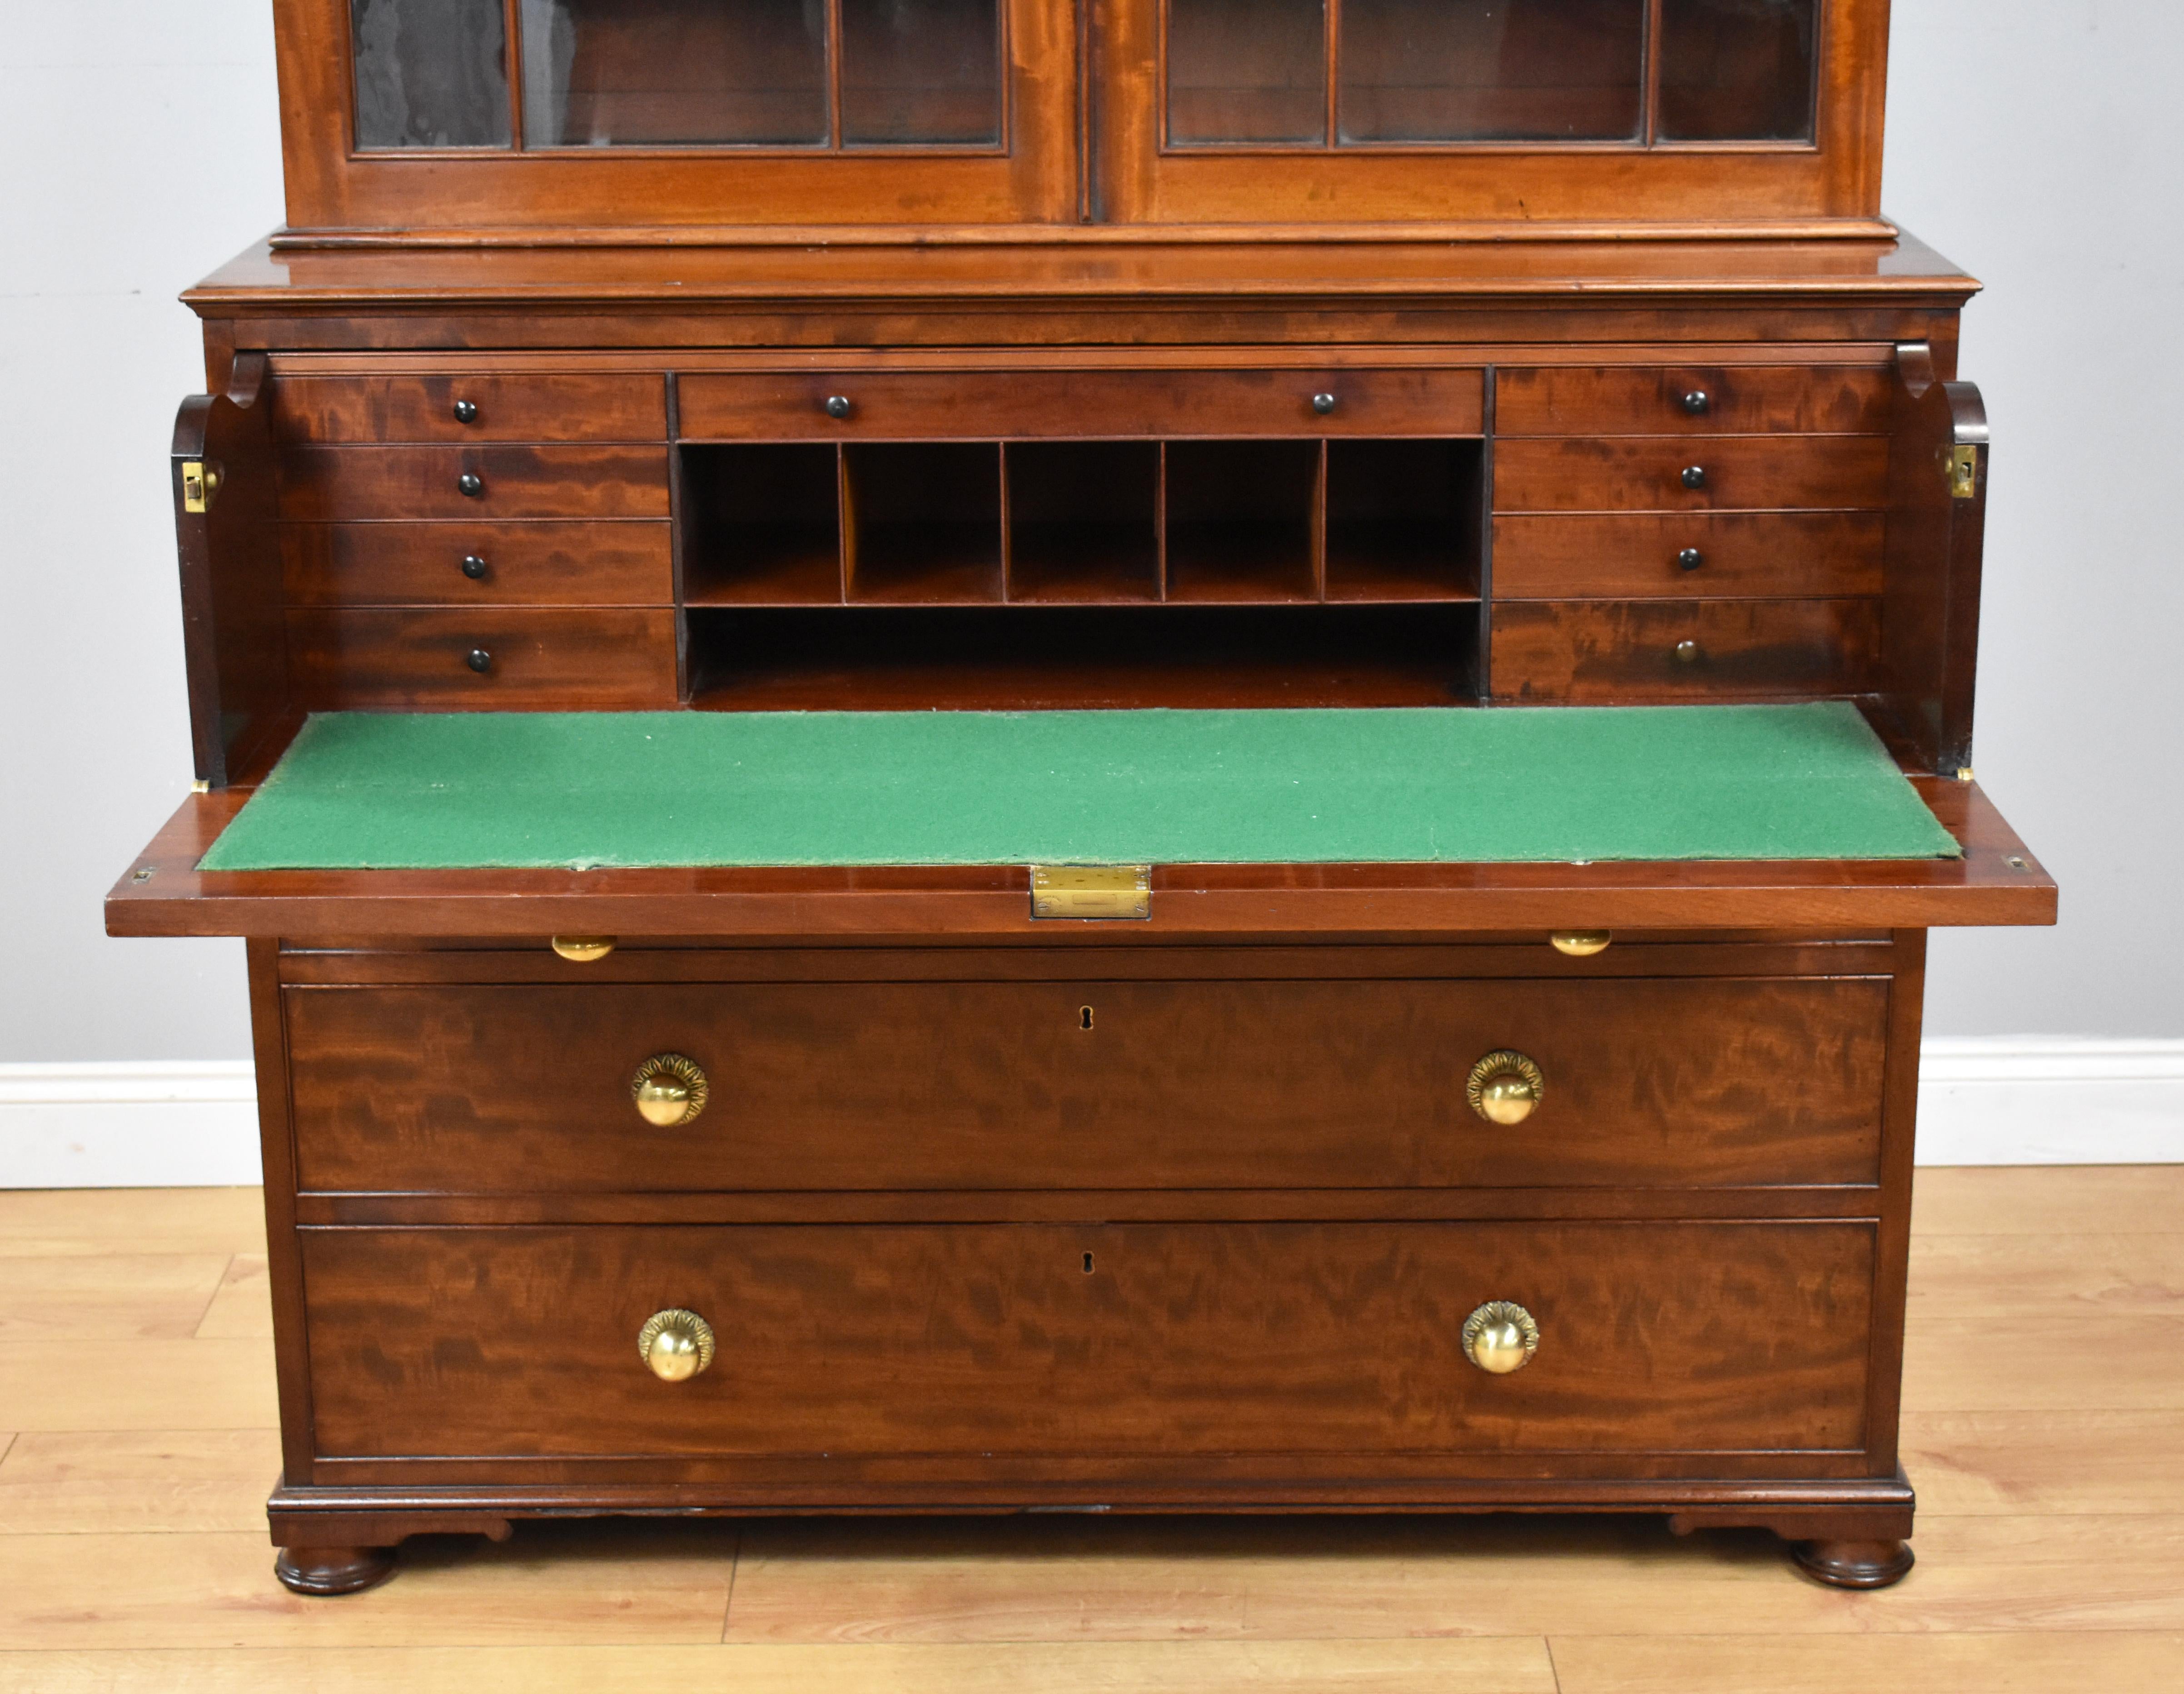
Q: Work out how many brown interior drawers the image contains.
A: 9